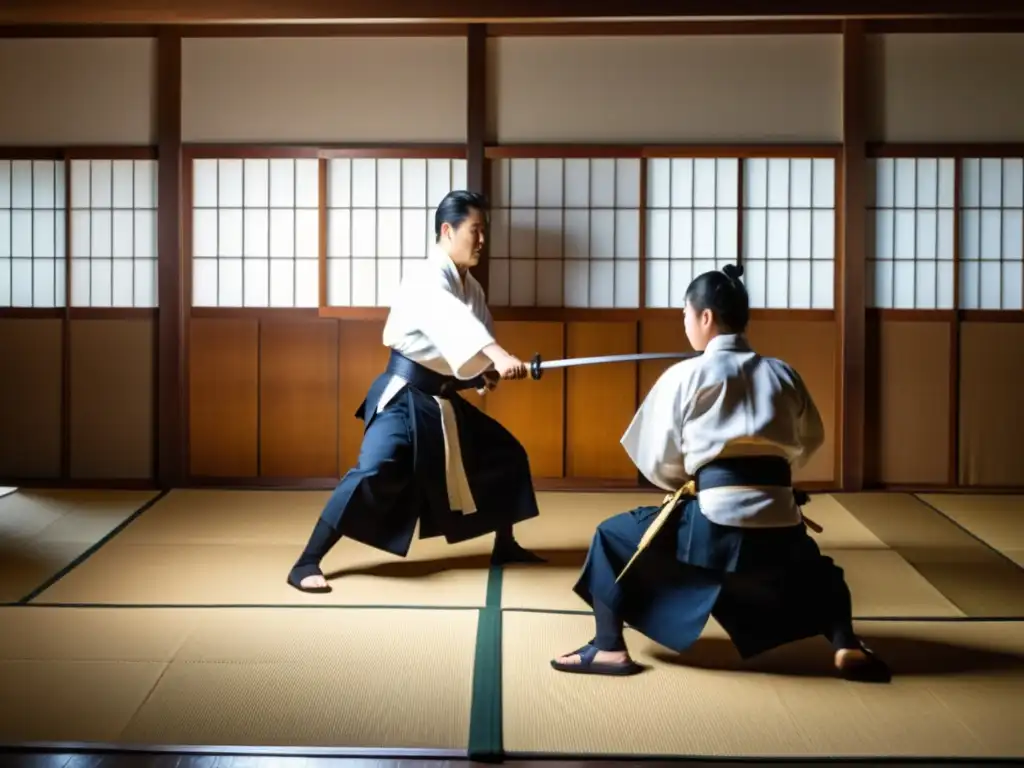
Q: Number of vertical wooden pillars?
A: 3